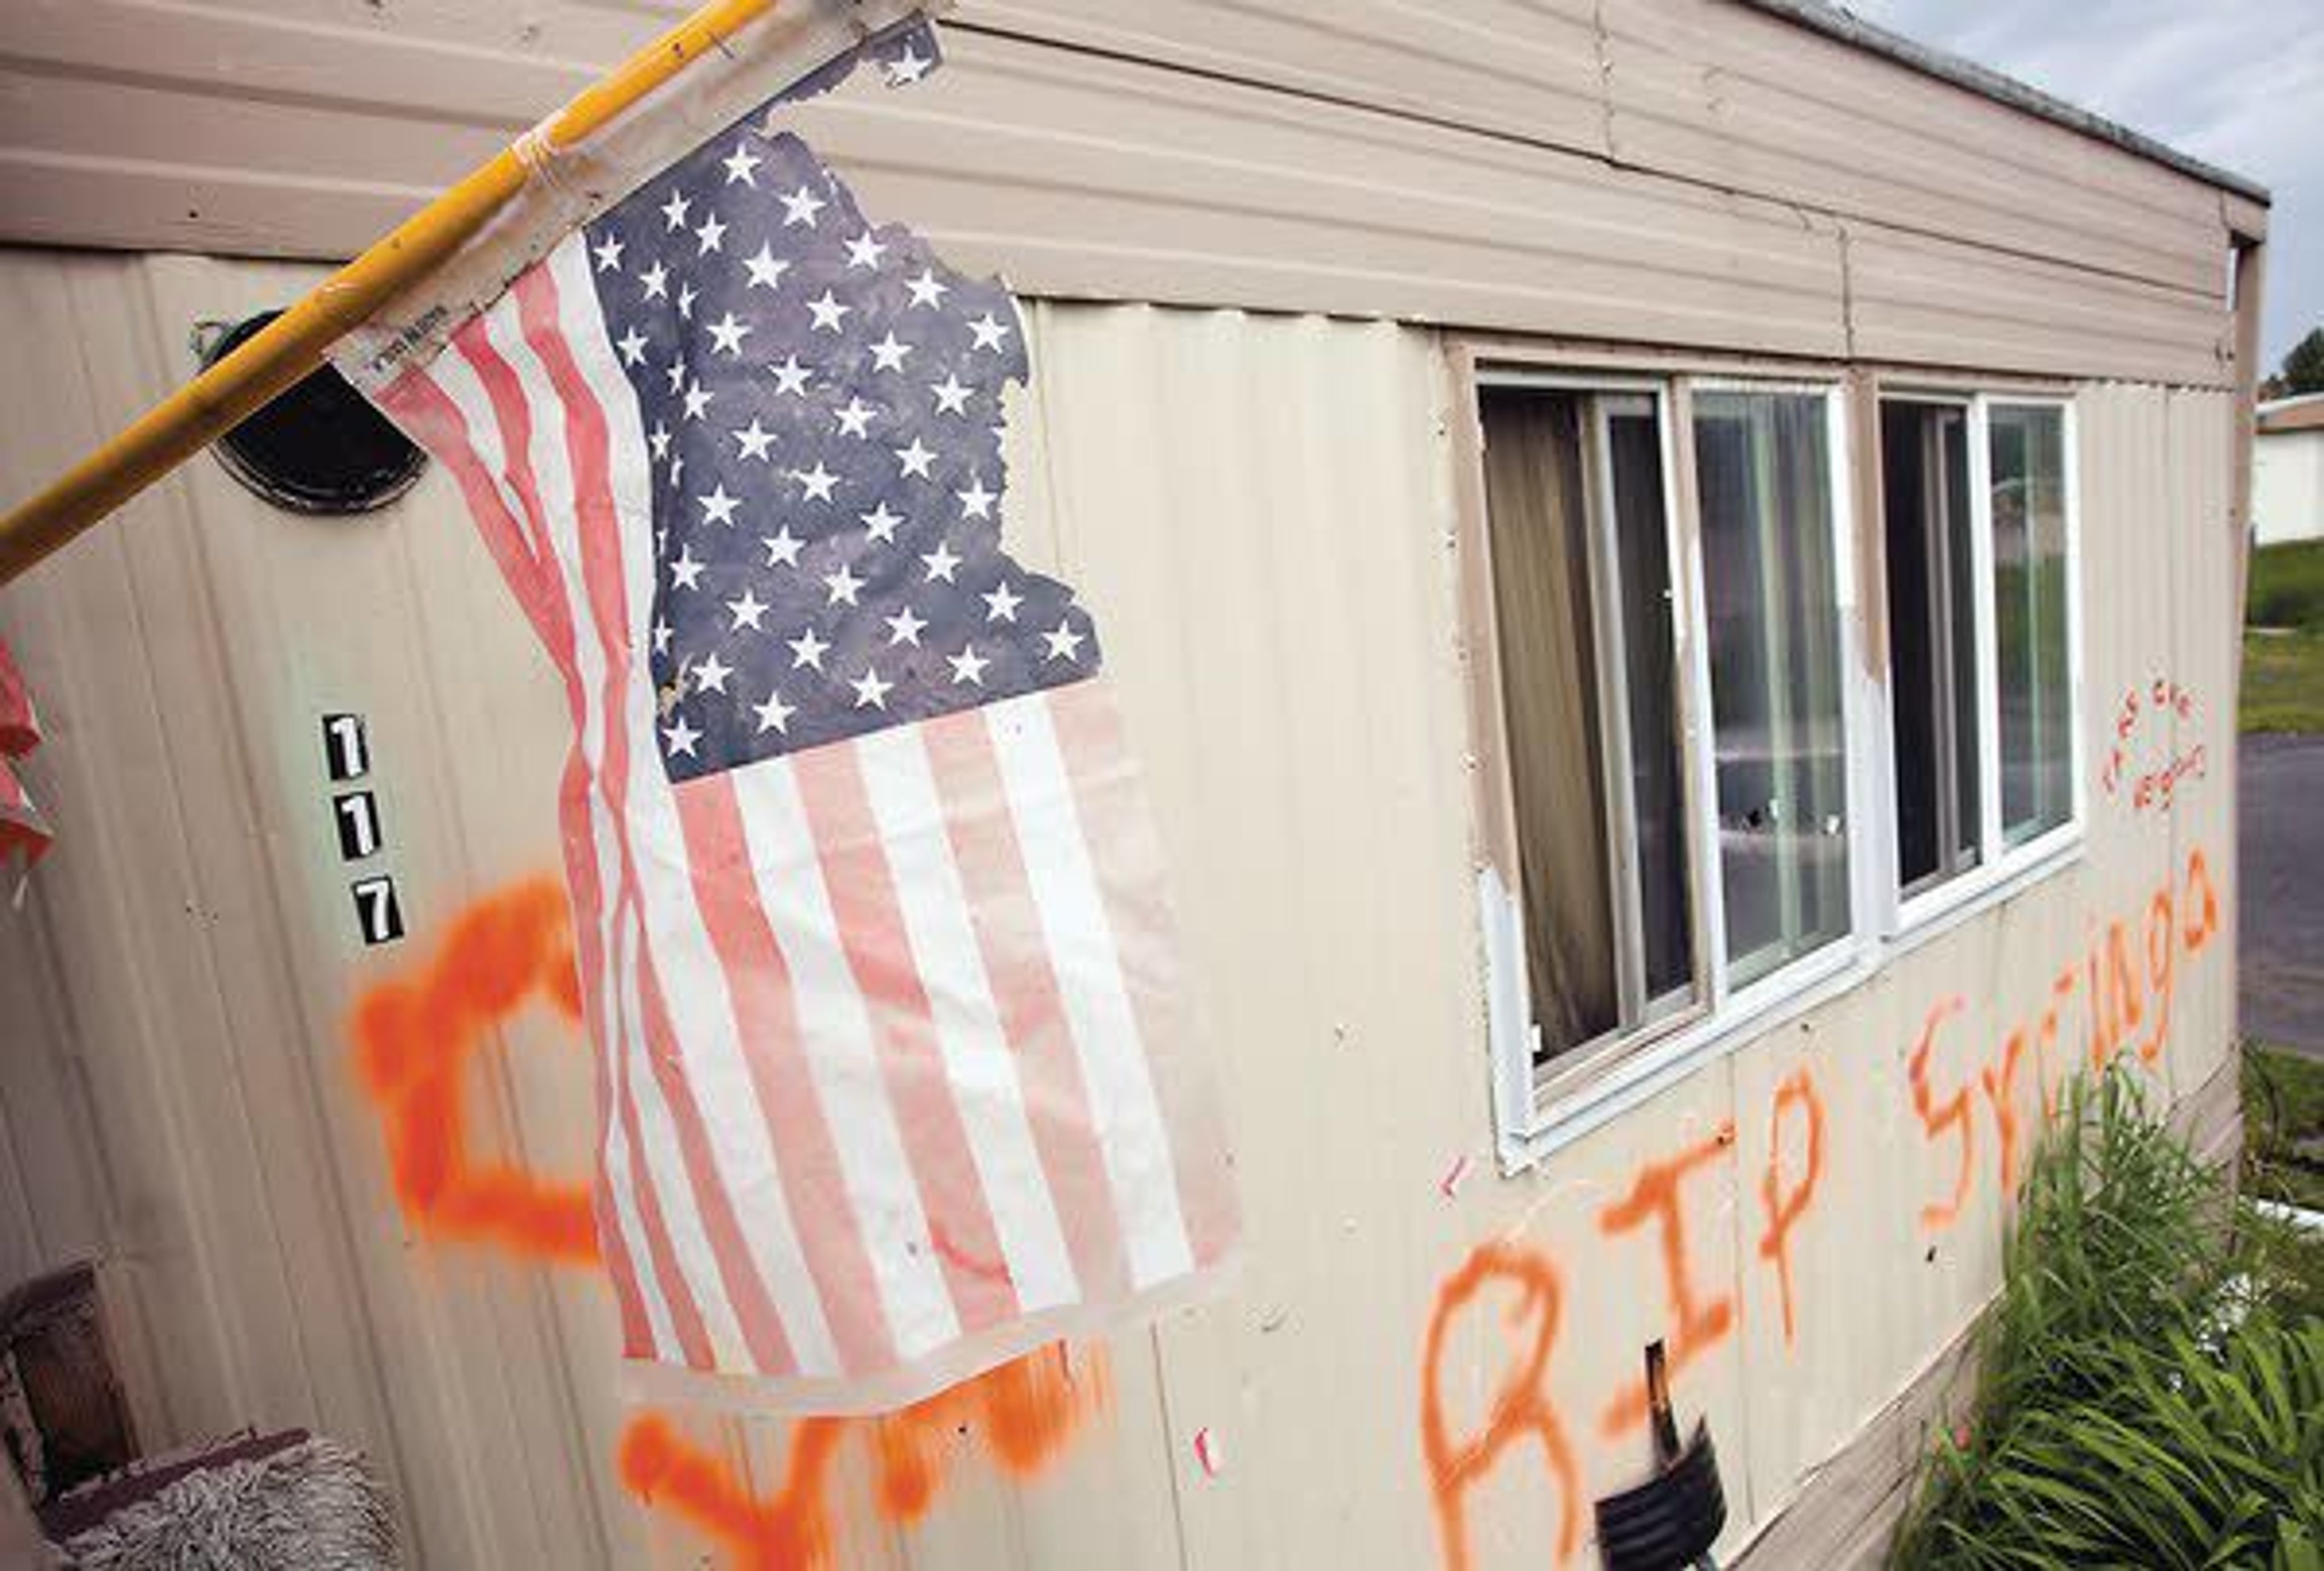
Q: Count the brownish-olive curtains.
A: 1